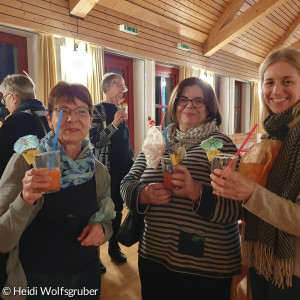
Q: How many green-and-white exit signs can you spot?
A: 2